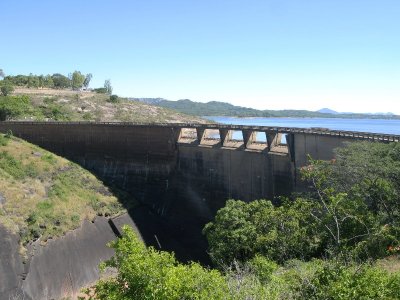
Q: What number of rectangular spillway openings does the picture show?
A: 5